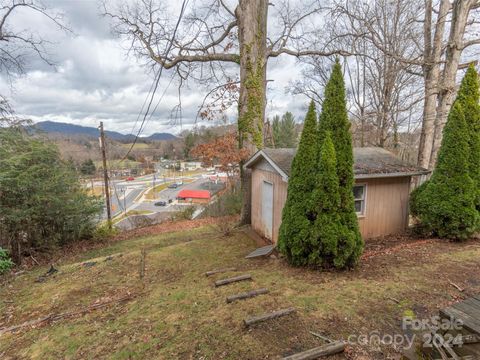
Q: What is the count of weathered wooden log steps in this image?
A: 5